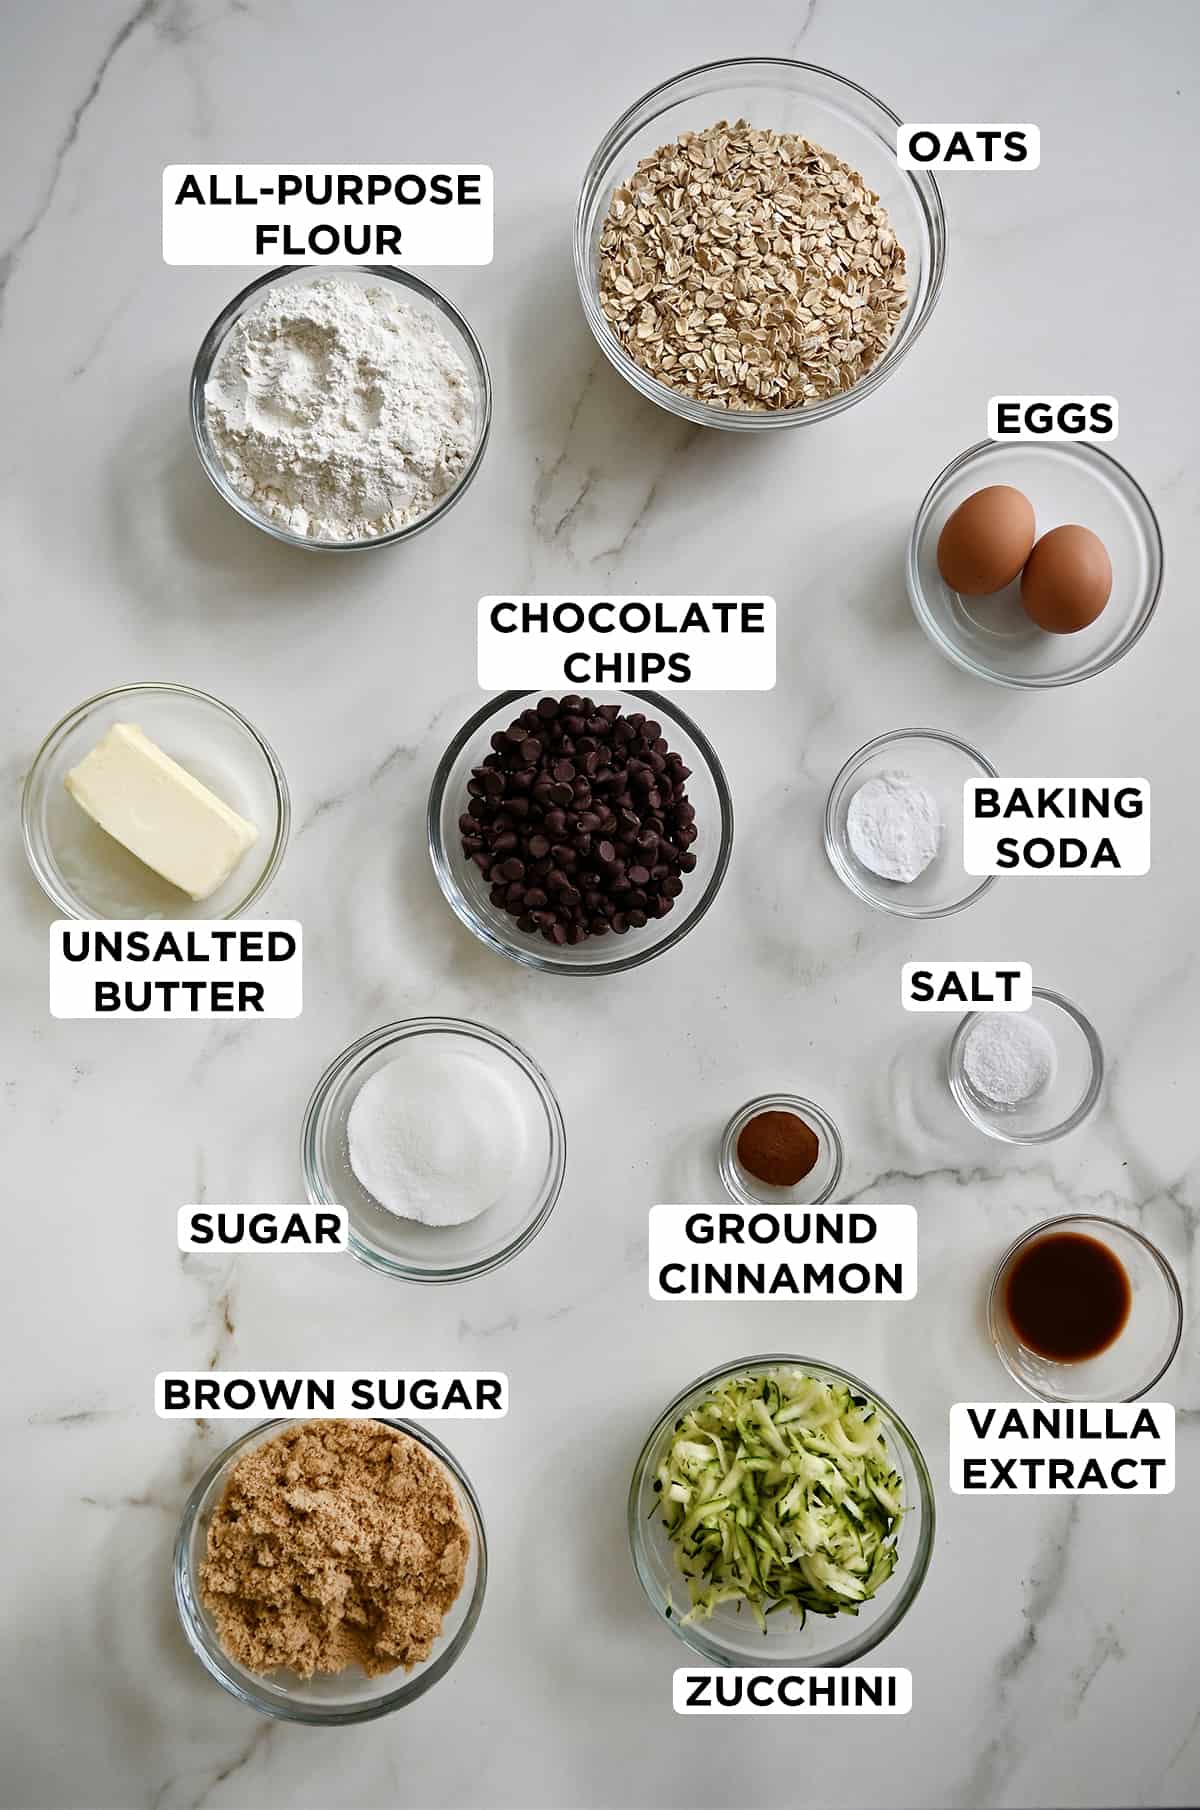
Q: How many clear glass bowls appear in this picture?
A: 12